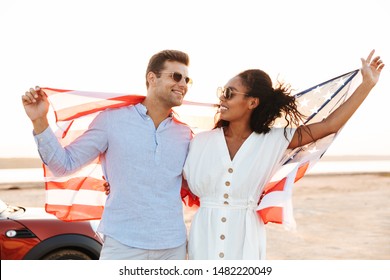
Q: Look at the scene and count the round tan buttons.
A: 7